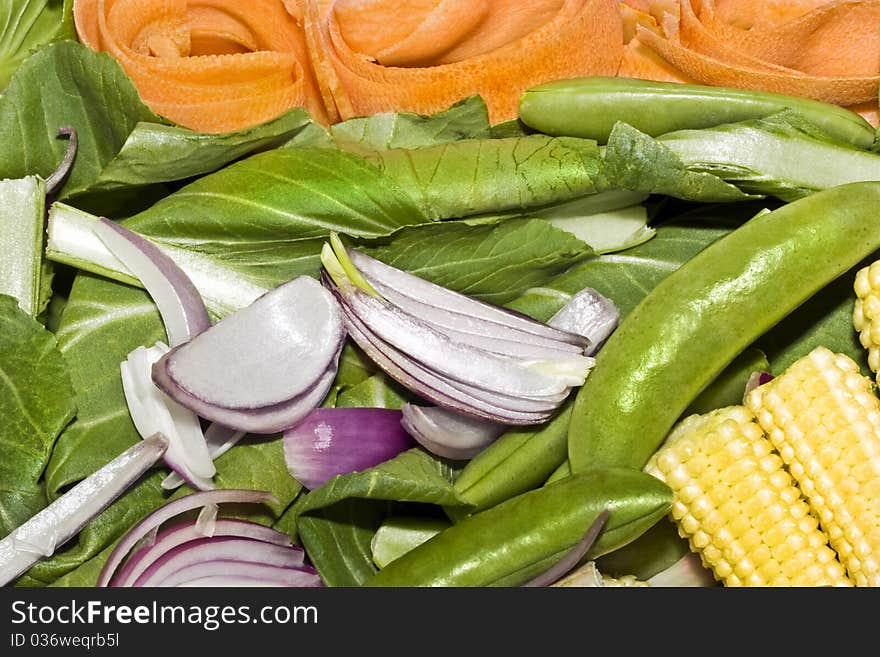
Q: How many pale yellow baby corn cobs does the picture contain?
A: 3